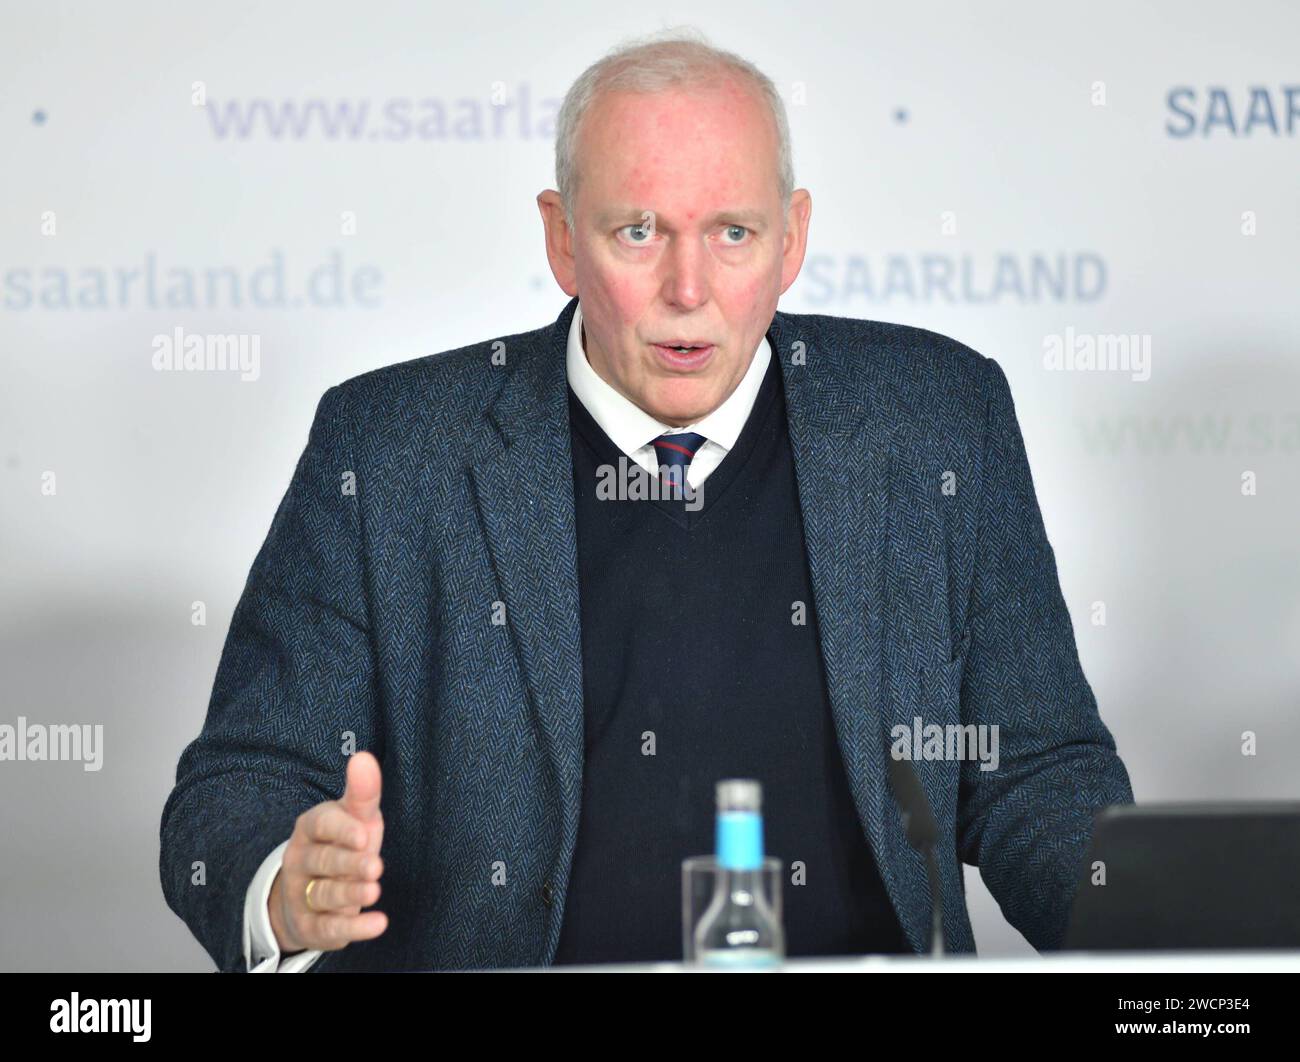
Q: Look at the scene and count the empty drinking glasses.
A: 1